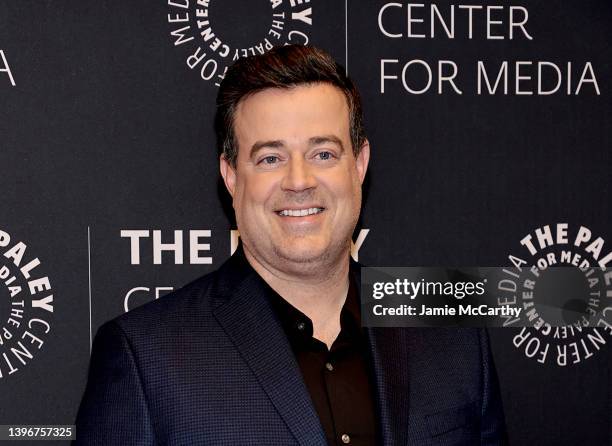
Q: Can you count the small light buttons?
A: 3